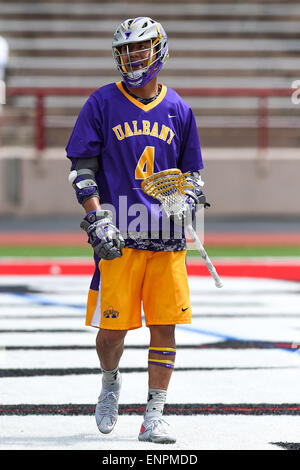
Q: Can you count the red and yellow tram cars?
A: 0